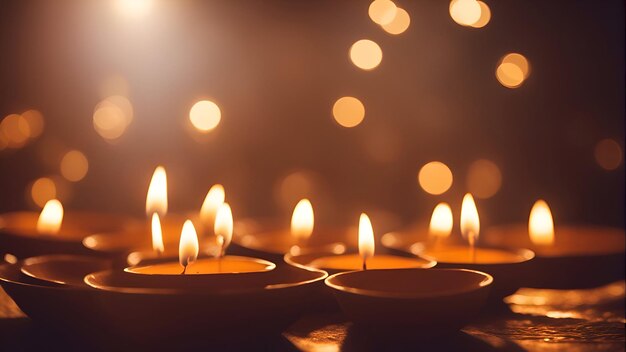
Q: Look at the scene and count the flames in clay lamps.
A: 11